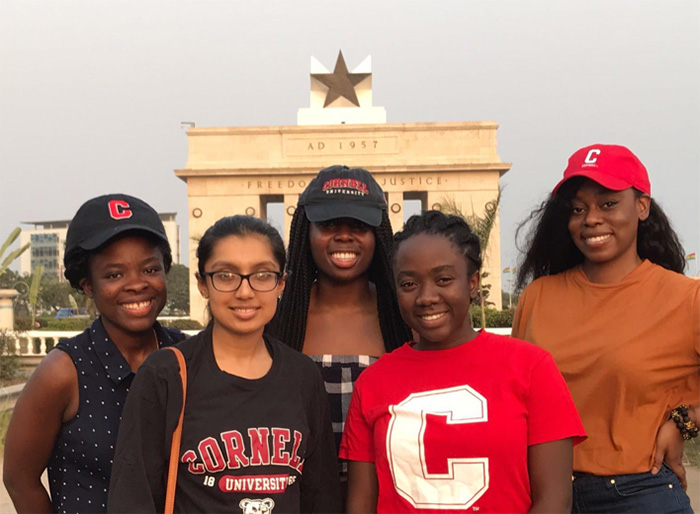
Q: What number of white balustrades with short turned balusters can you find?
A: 1